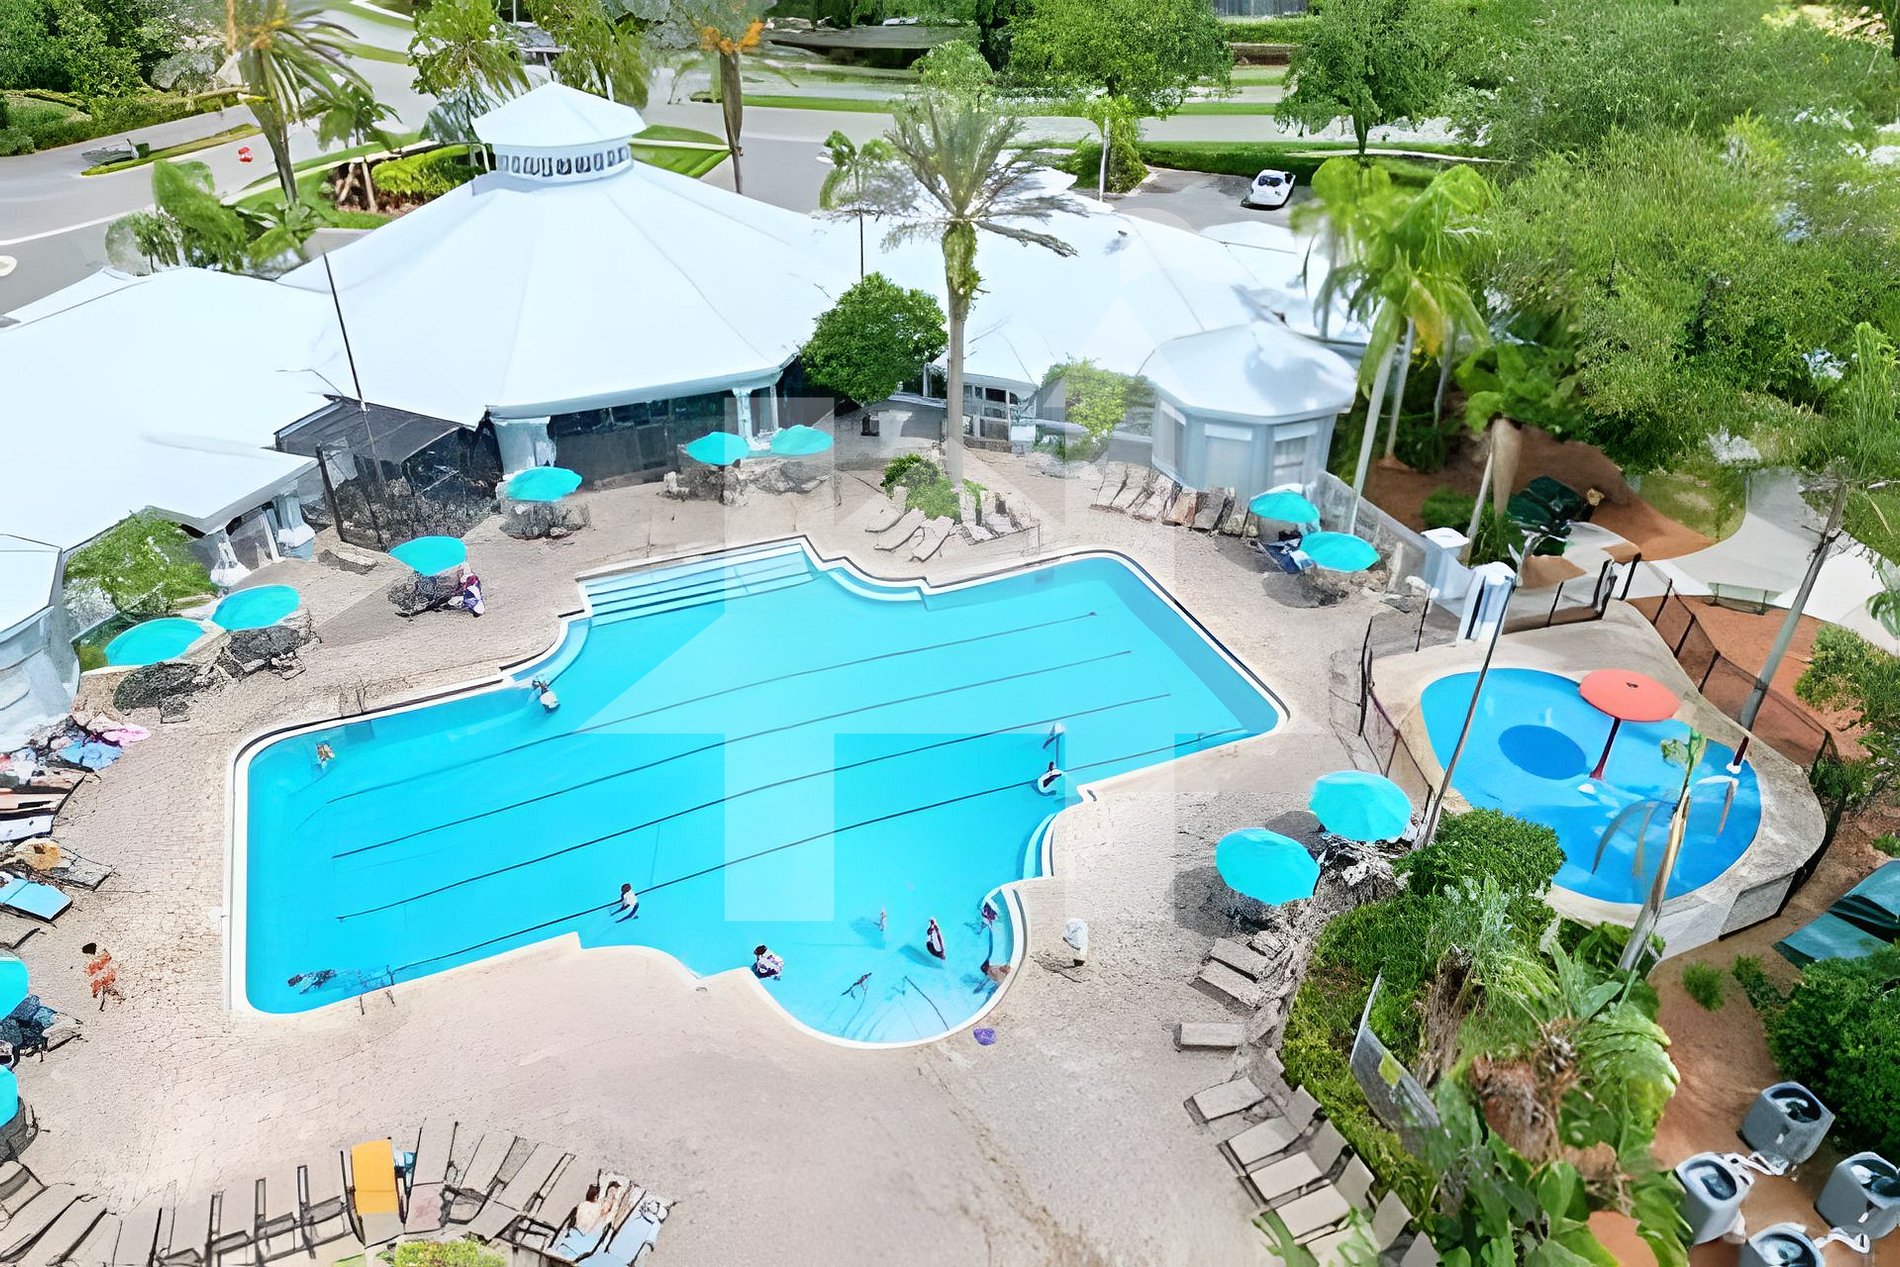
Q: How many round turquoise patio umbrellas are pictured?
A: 12